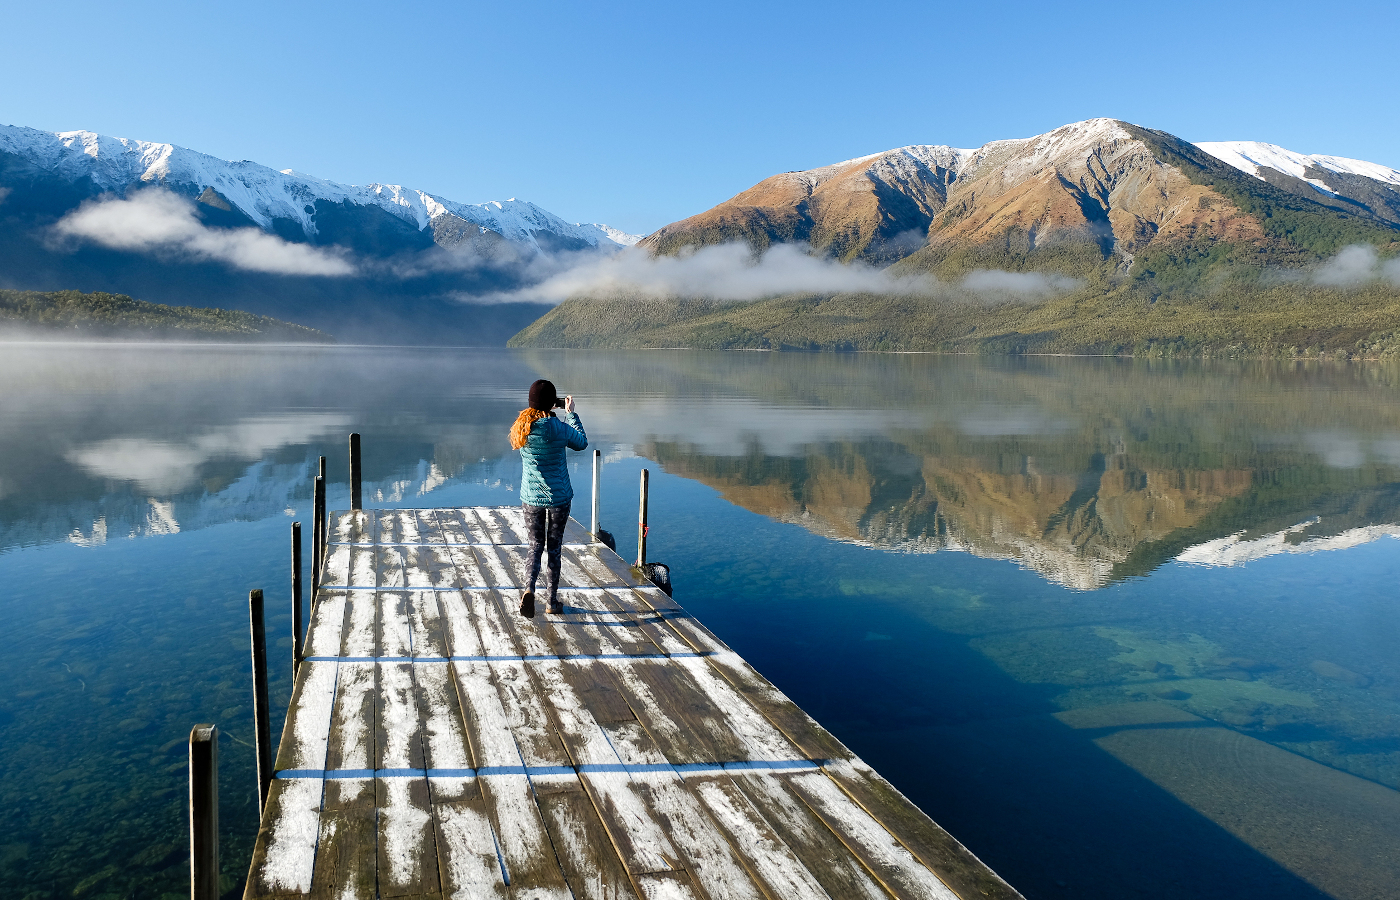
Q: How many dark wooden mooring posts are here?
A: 6